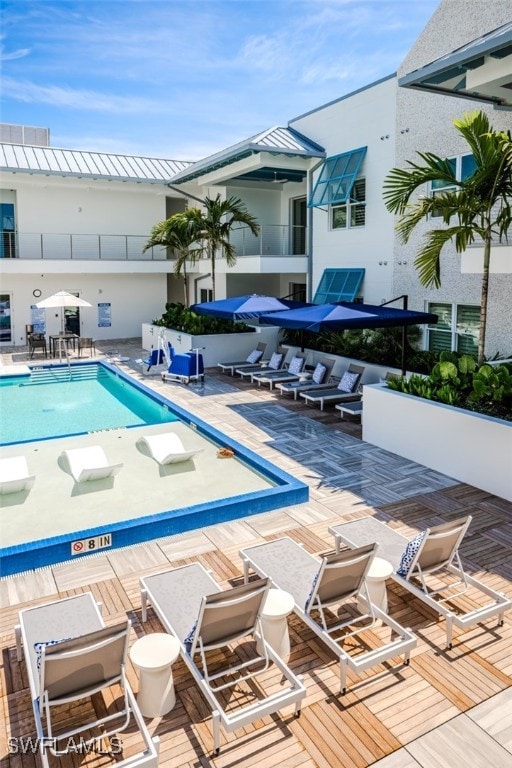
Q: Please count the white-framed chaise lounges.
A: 10